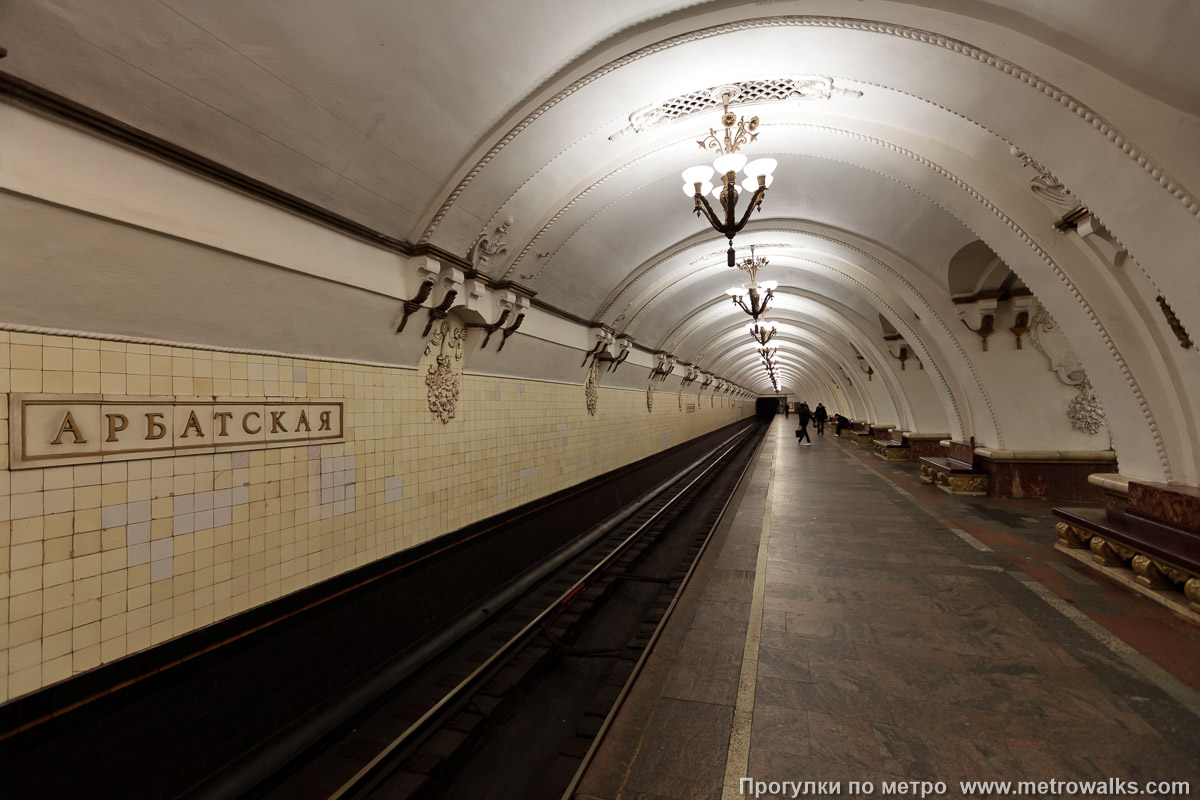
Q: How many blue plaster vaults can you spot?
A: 0